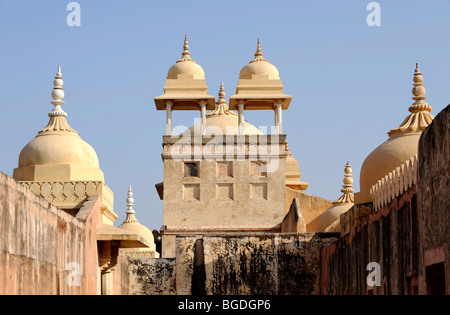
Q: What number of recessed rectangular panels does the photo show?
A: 6